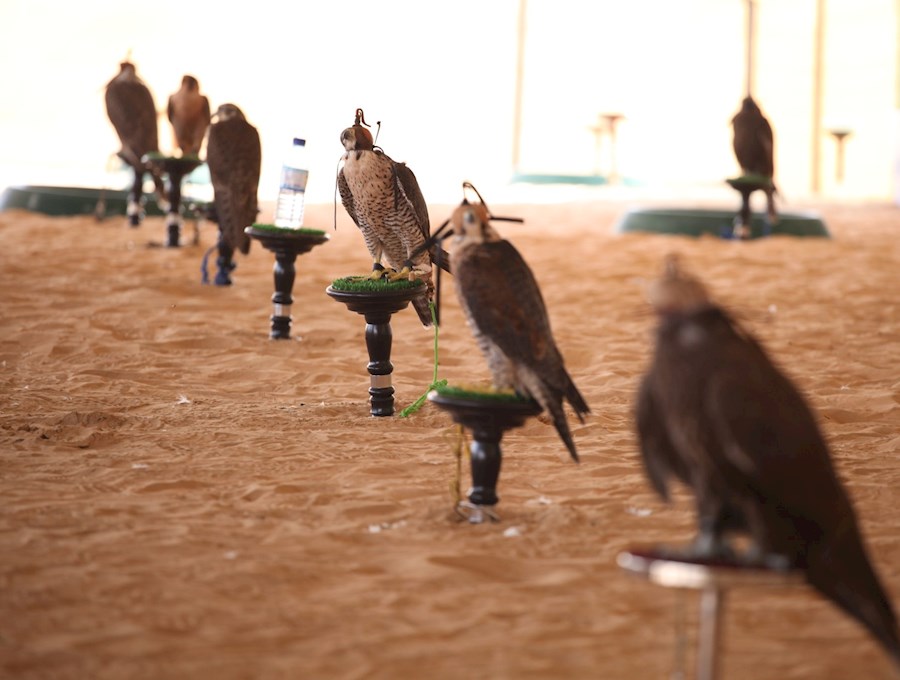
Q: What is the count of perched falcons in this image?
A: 7